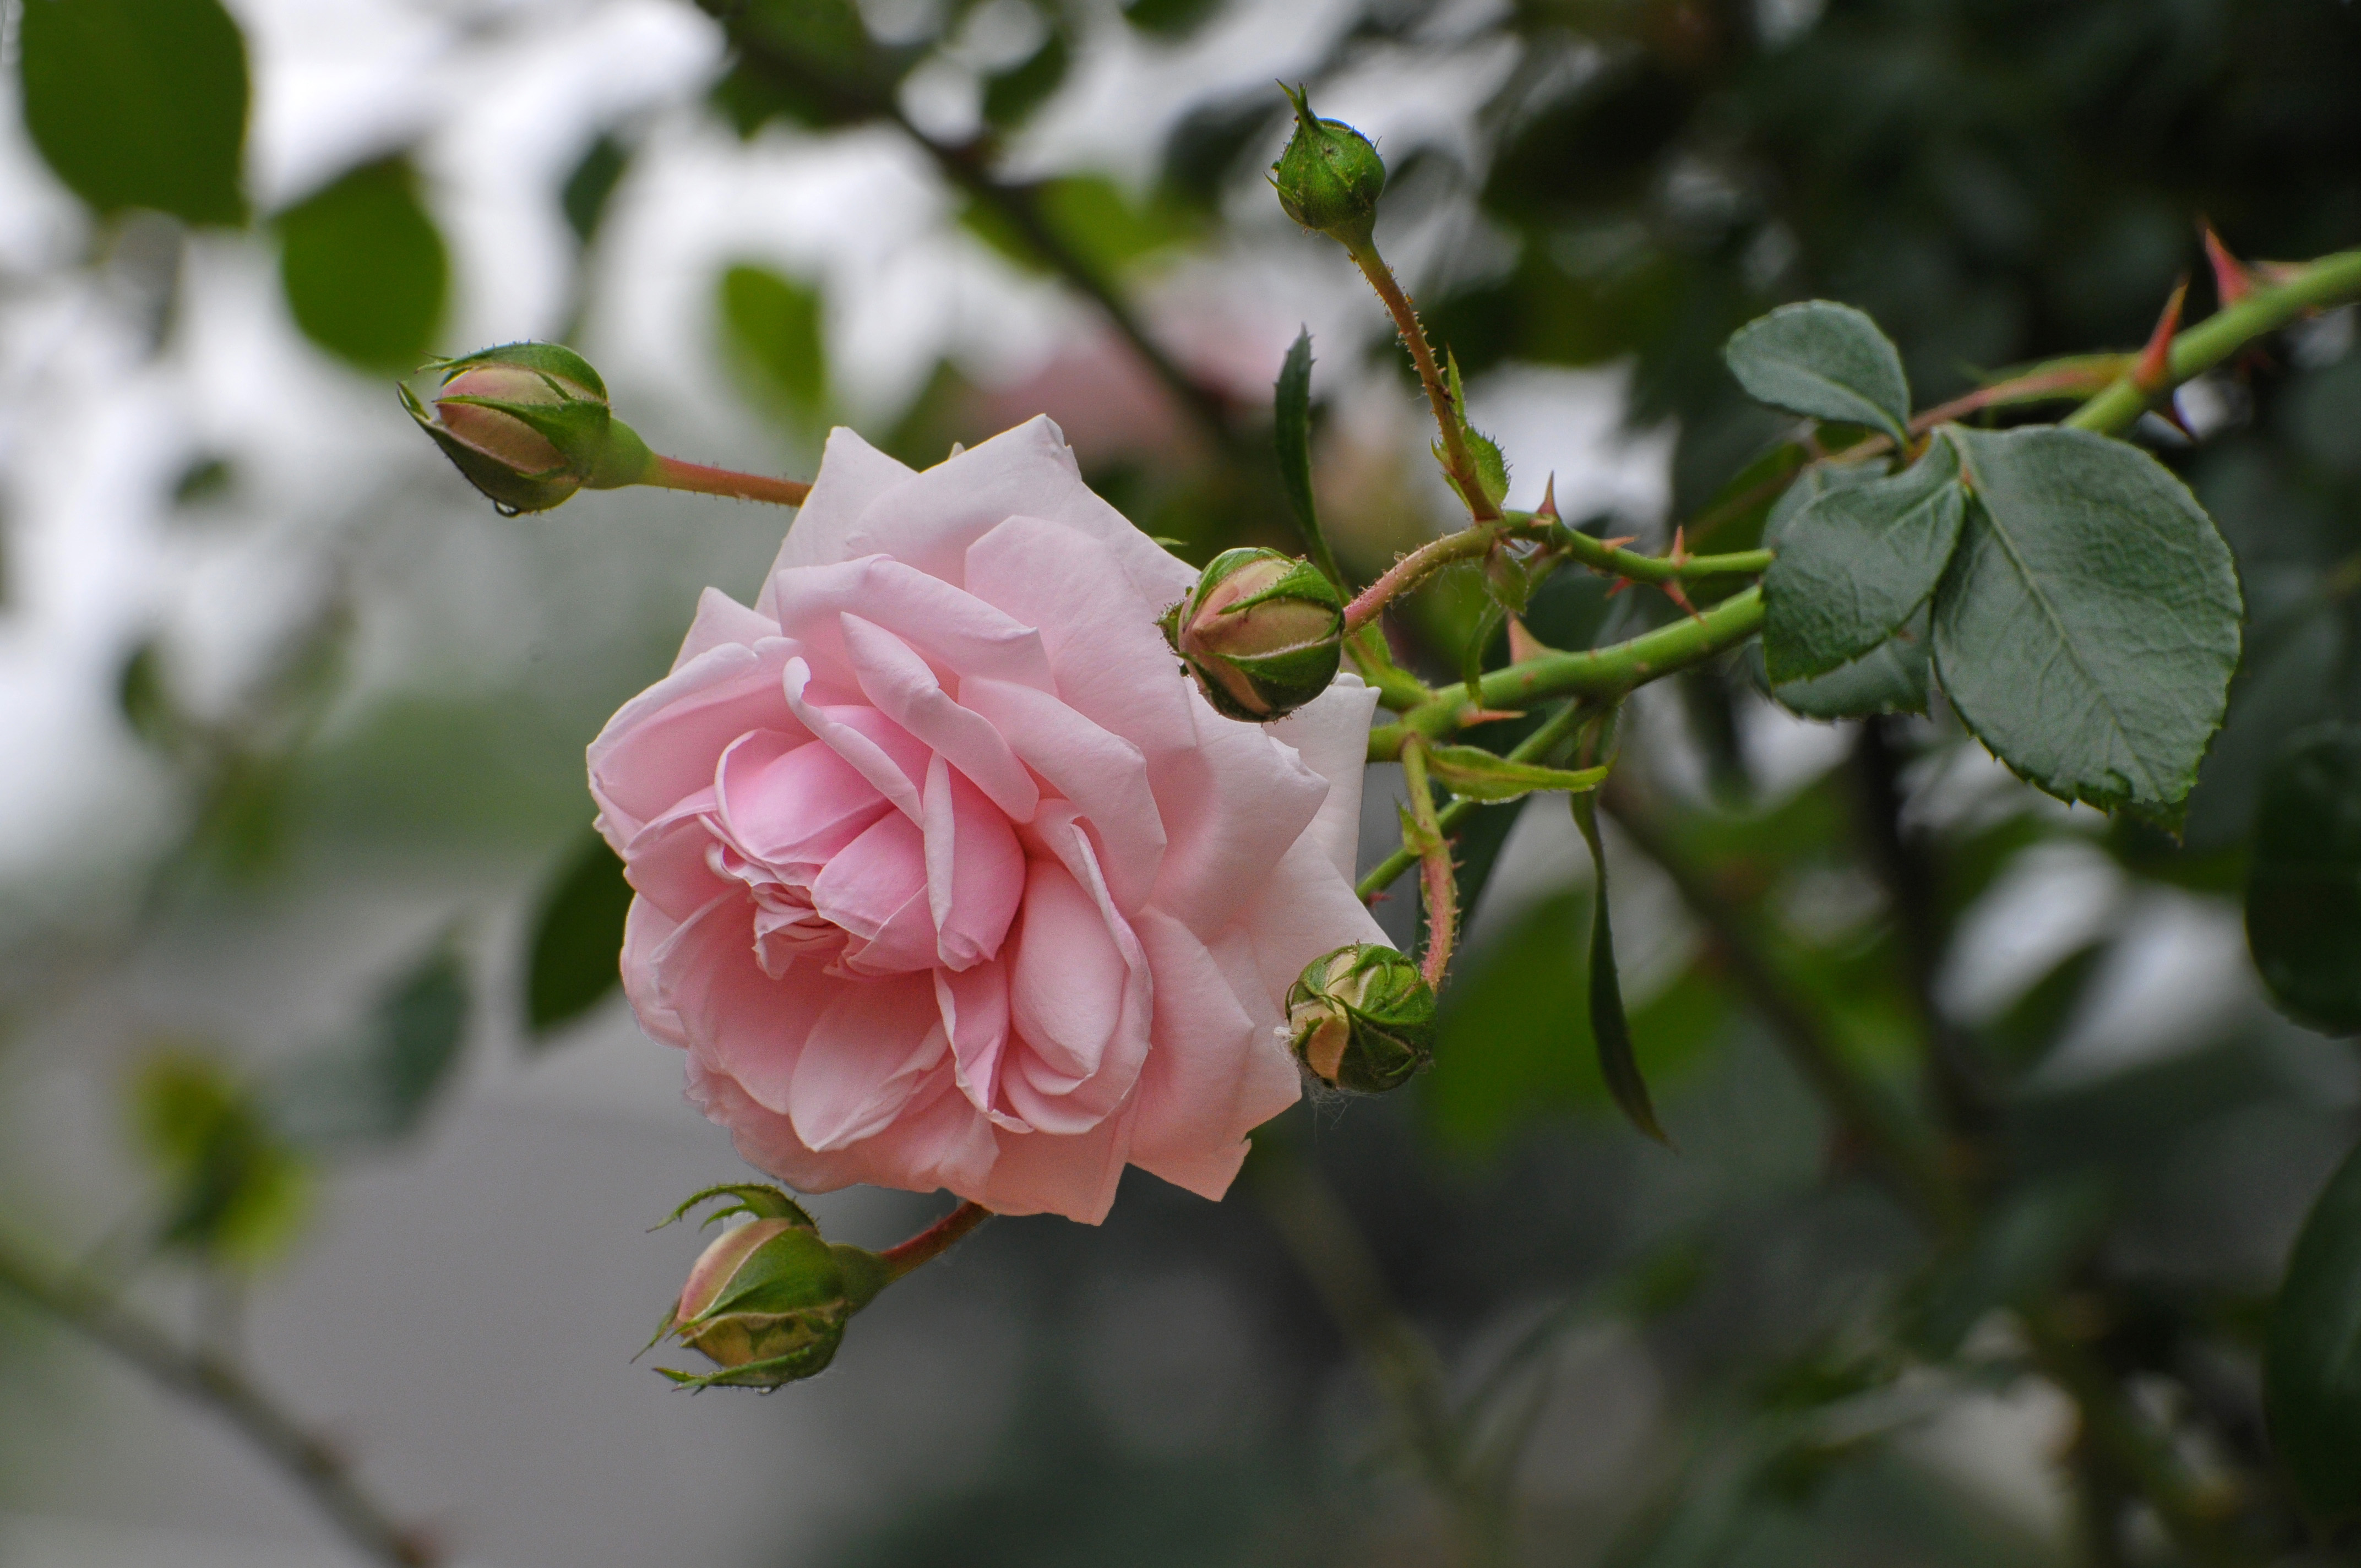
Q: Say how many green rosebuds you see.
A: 5